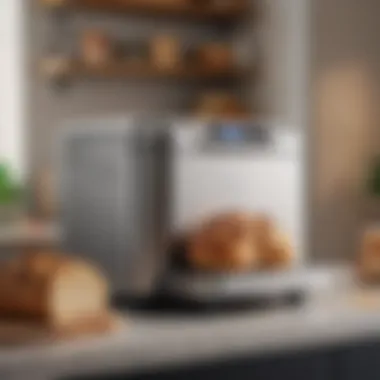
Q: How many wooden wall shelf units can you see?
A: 2